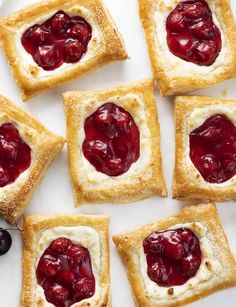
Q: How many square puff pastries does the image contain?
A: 7